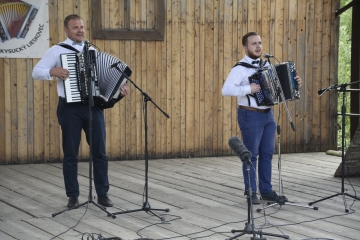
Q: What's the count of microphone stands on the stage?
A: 5